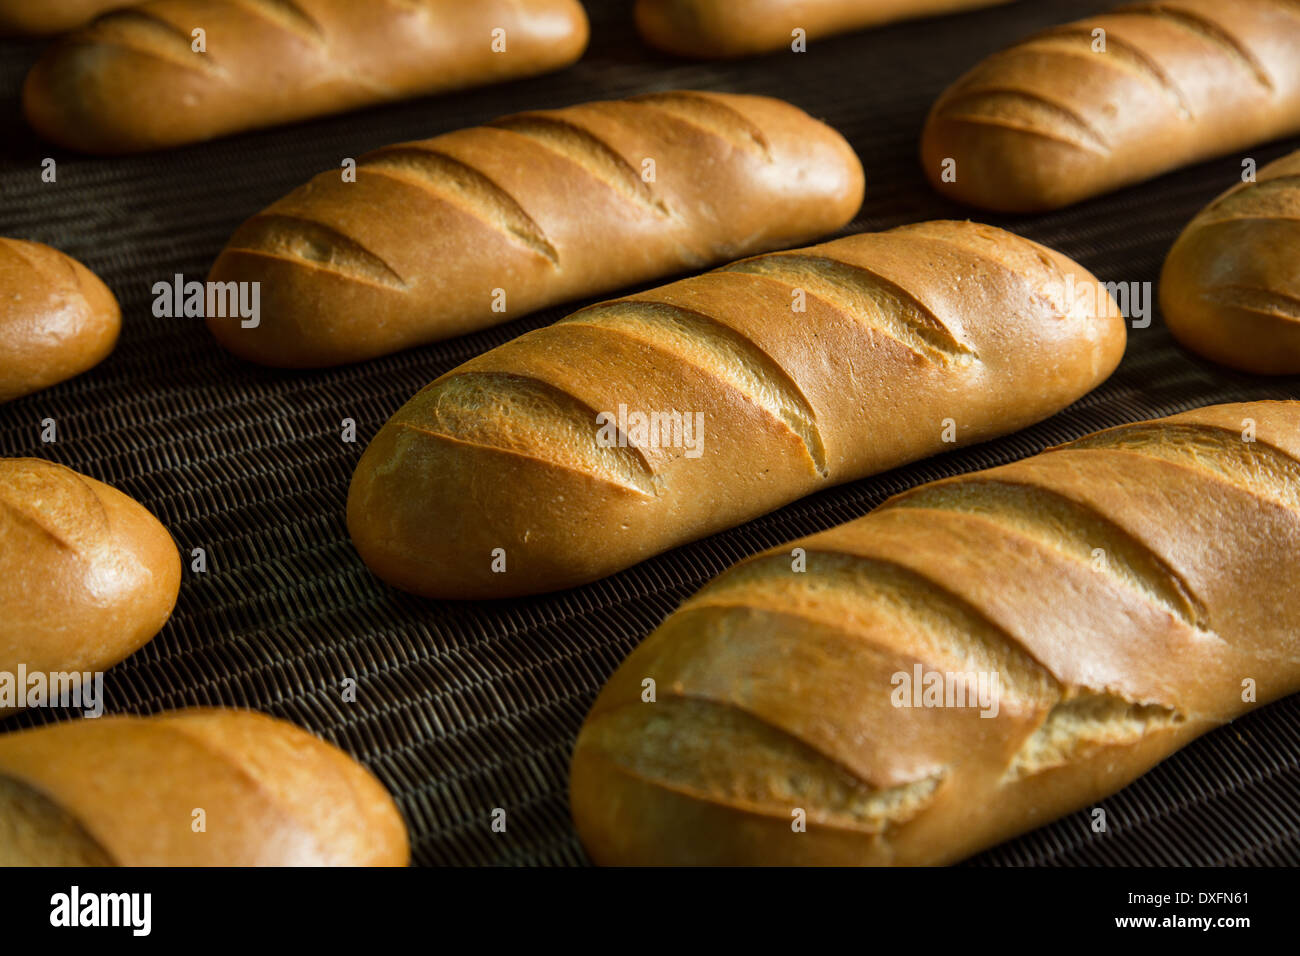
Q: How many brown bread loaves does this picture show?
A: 11